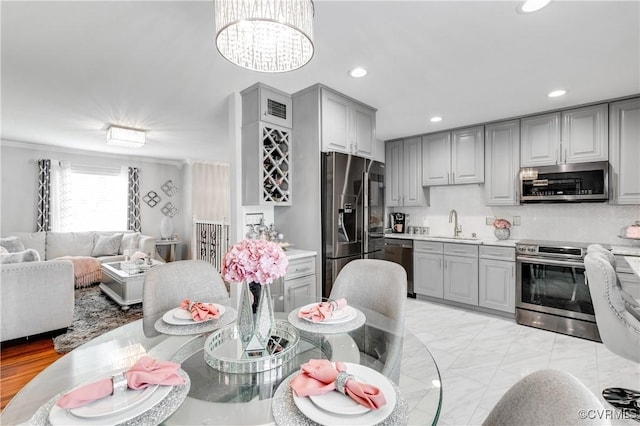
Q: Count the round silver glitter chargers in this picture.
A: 4